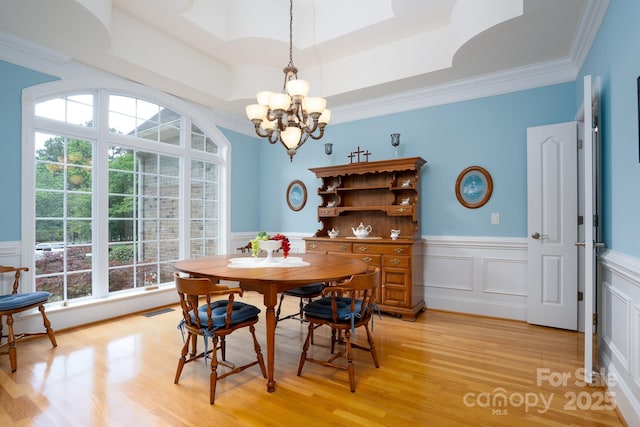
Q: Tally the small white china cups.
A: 4